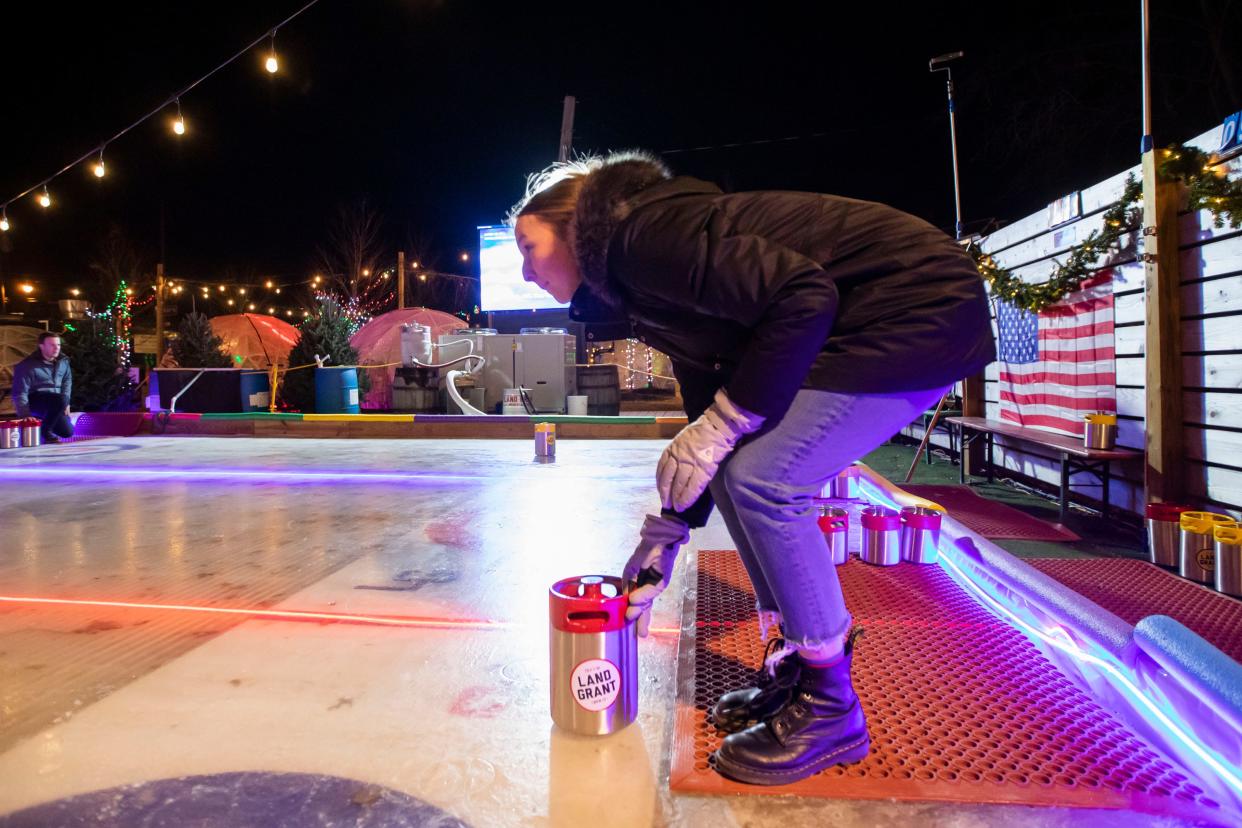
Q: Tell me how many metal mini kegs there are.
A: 13